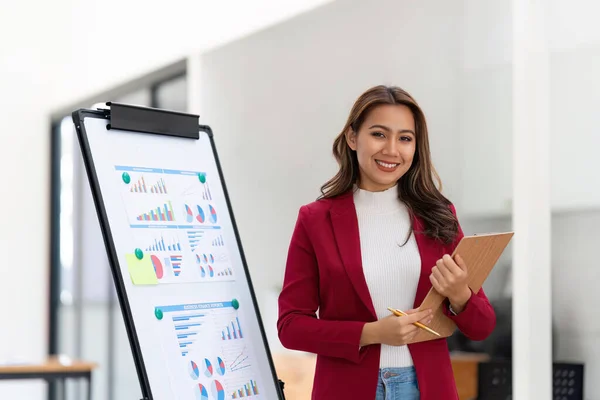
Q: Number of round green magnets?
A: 5